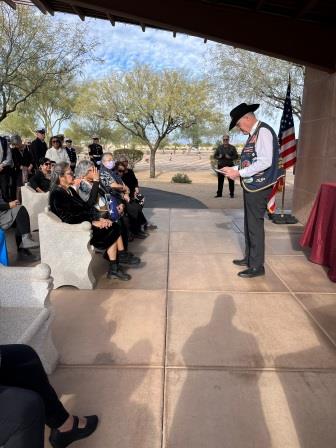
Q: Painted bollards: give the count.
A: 0